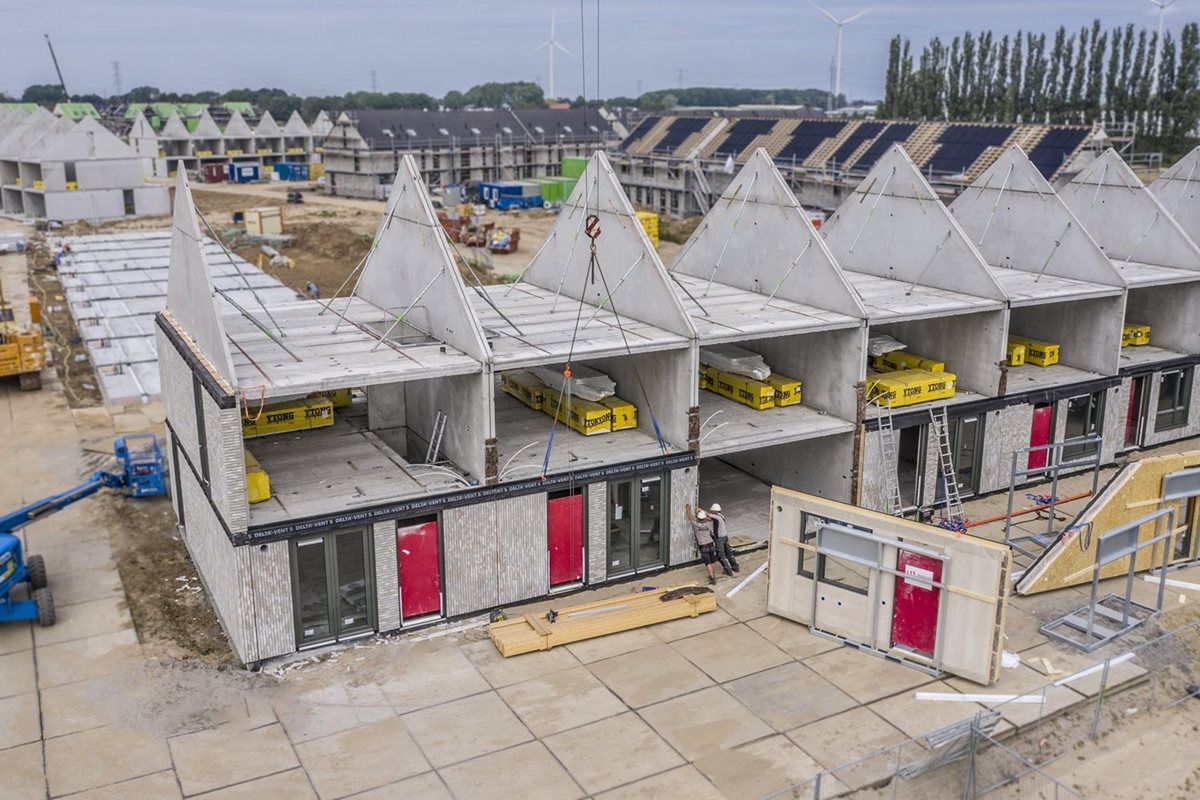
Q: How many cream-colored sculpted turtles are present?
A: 0